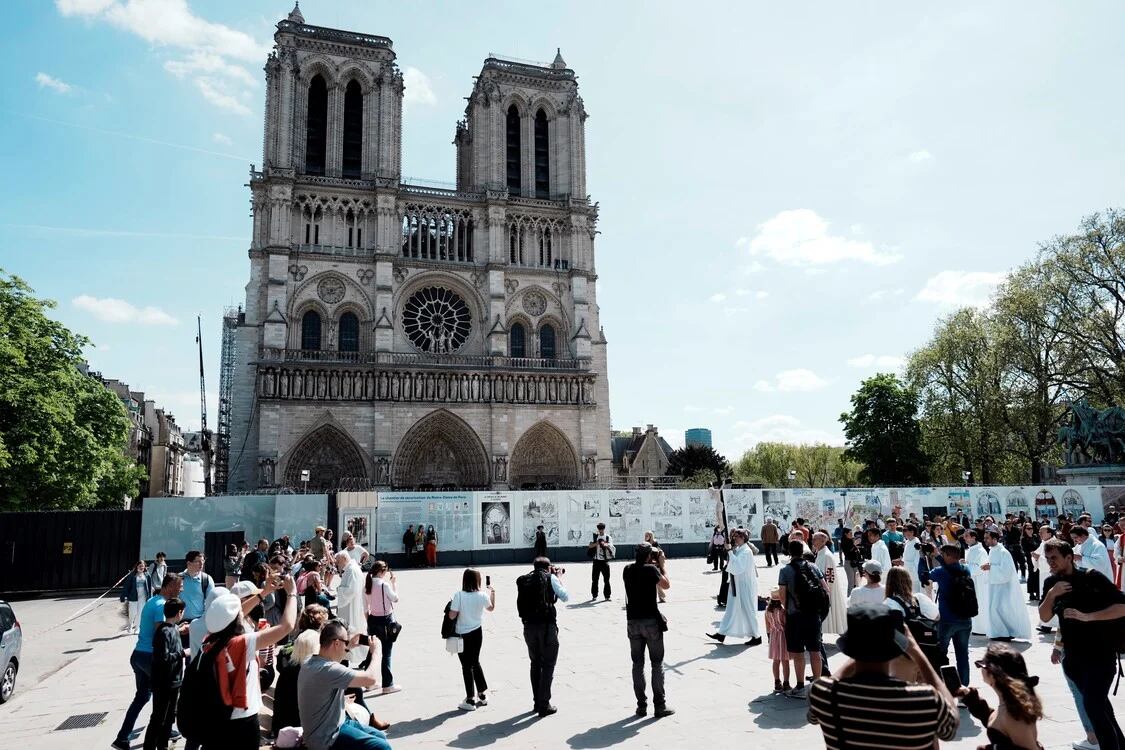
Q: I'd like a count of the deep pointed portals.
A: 3